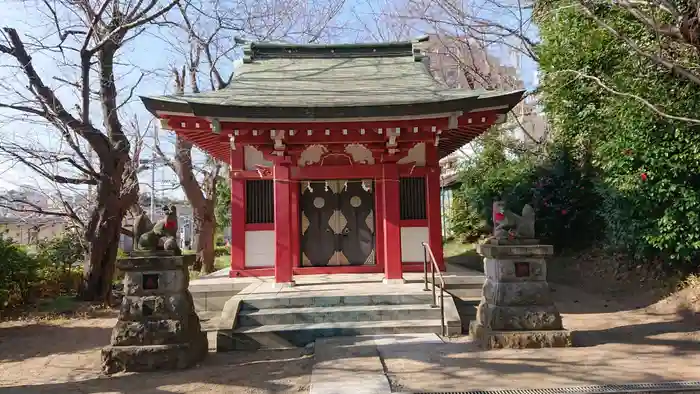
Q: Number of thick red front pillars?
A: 2